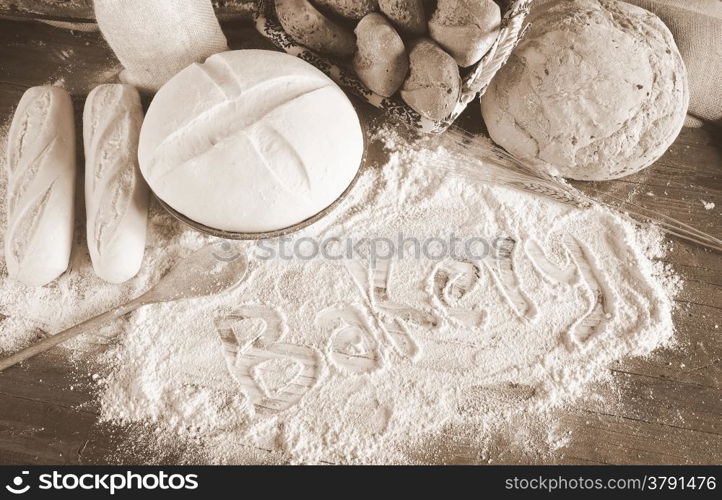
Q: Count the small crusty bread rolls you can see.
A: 6